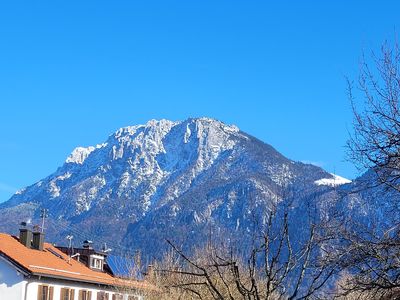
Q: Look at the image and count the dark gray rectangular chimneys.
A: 2